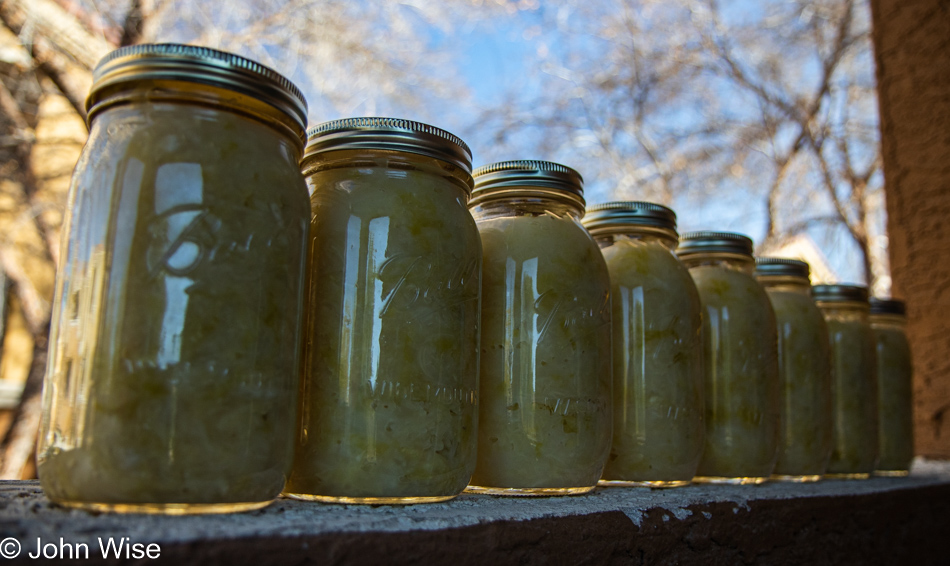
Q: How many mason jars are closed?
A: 8